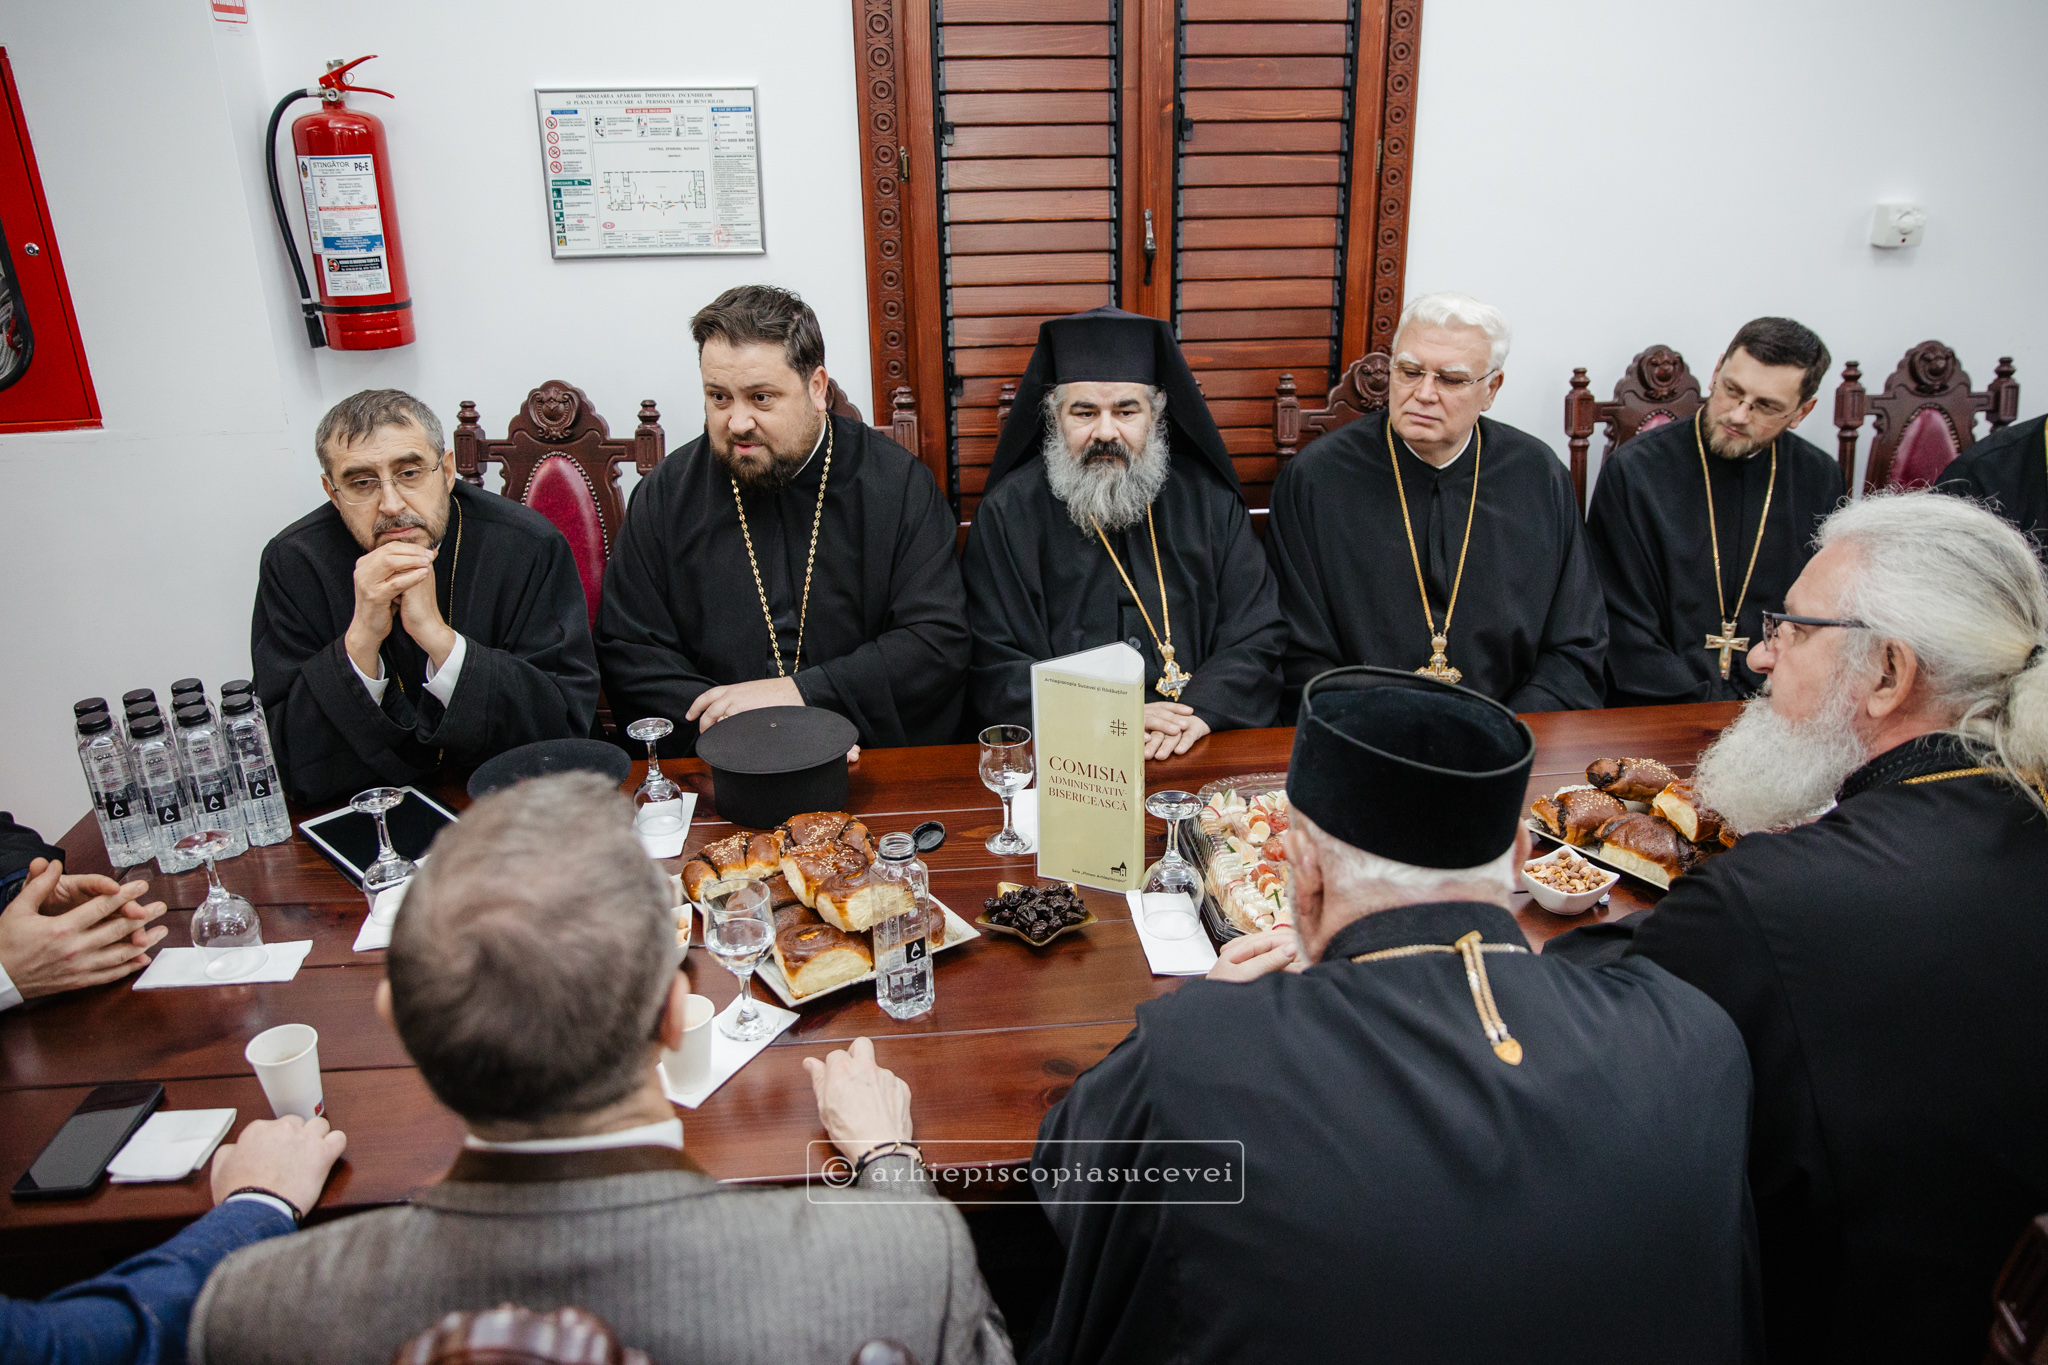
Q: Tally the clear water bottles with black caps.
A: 11